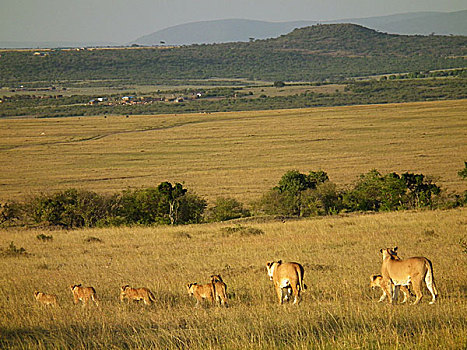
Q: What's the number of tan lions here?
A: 8